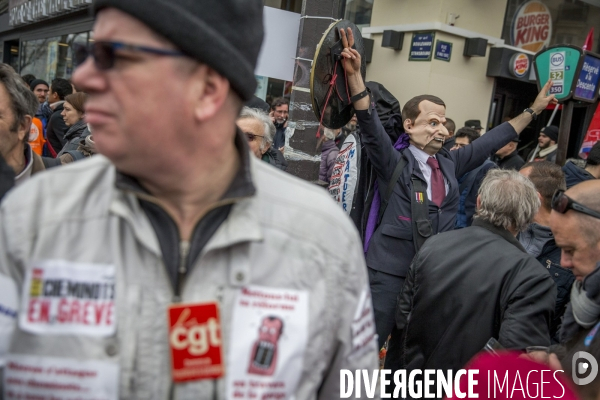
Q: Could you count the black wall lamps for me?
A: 2